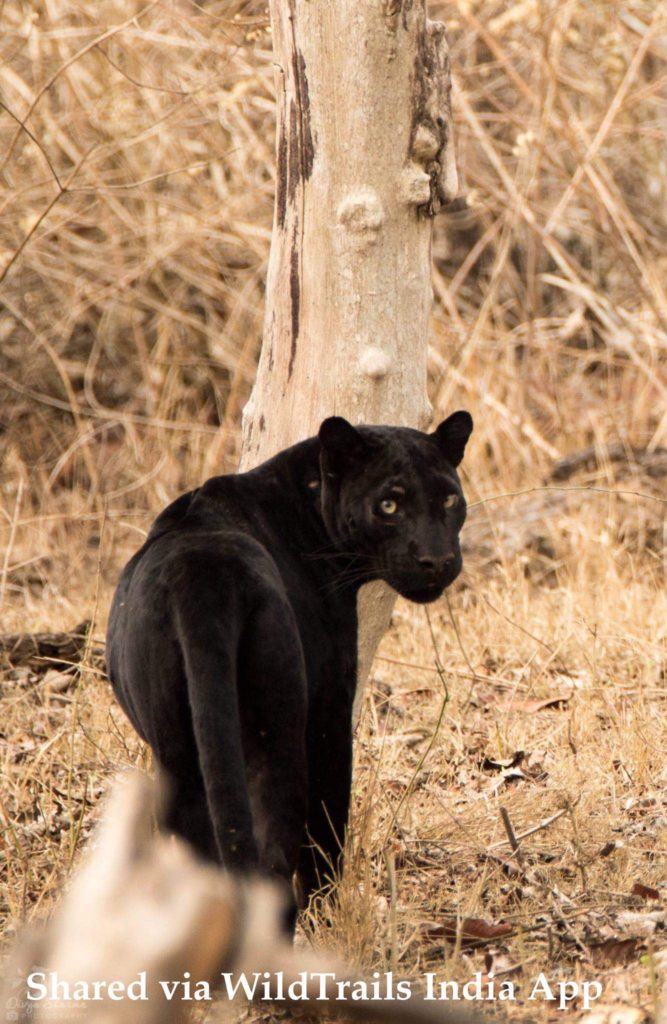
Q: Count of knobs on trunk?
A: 4